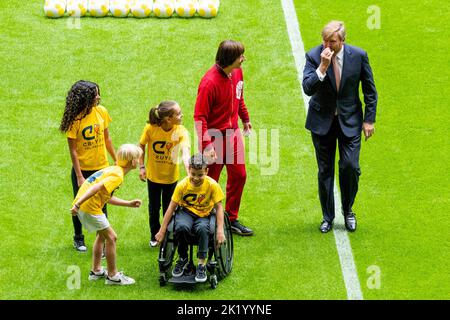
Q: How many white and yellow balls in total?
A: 8